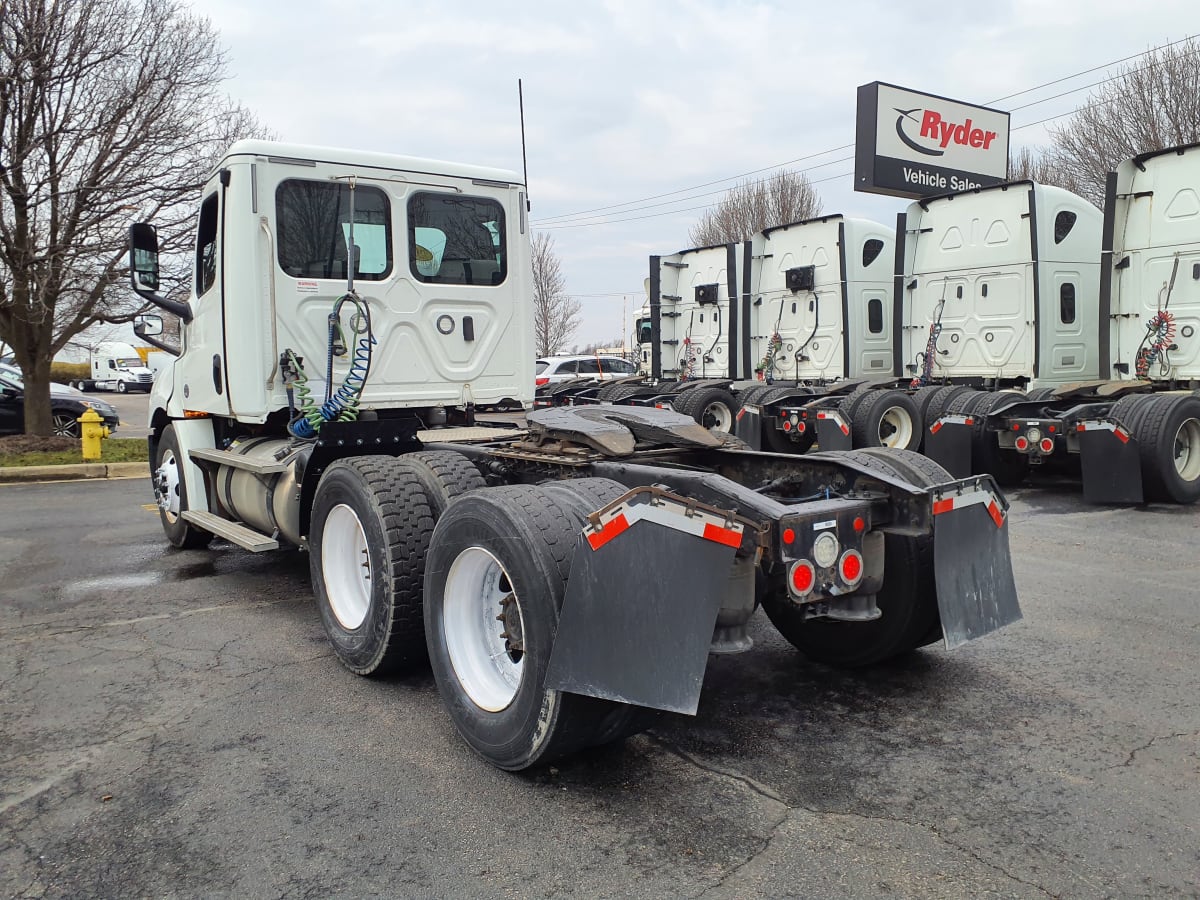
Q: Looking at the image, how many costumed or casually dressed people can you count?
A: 0